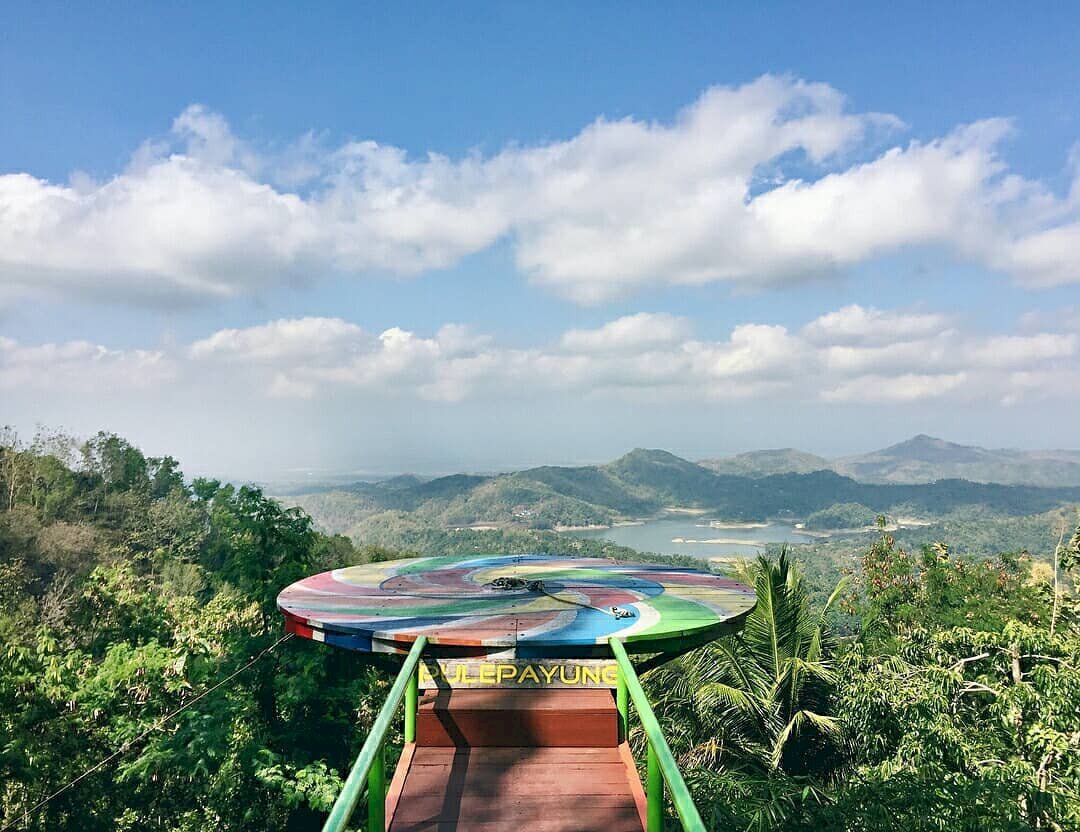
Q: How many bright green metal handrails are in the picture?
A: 2